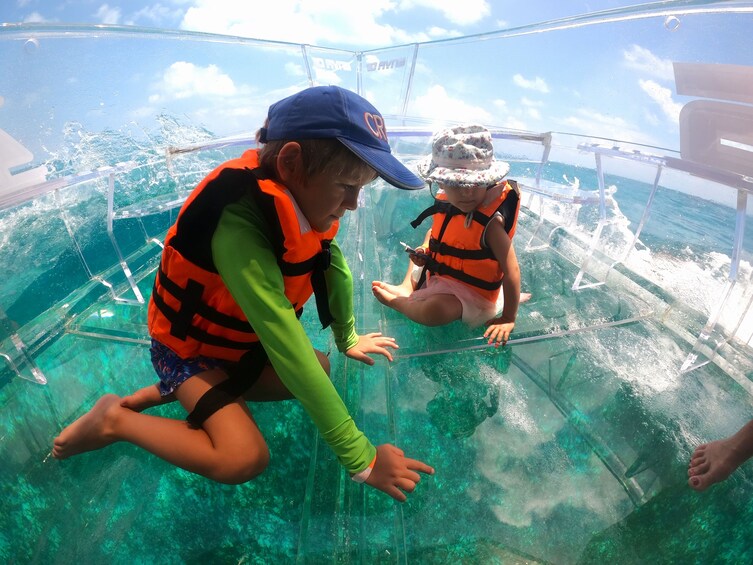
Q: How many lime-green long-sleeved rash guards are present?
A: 1